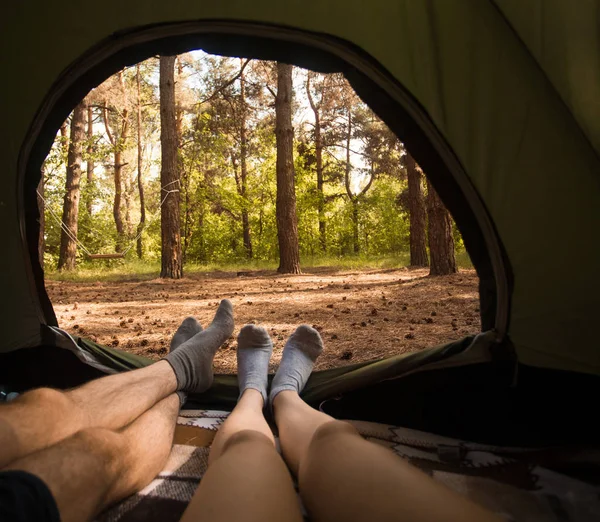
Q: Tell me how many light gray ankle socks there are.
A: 2